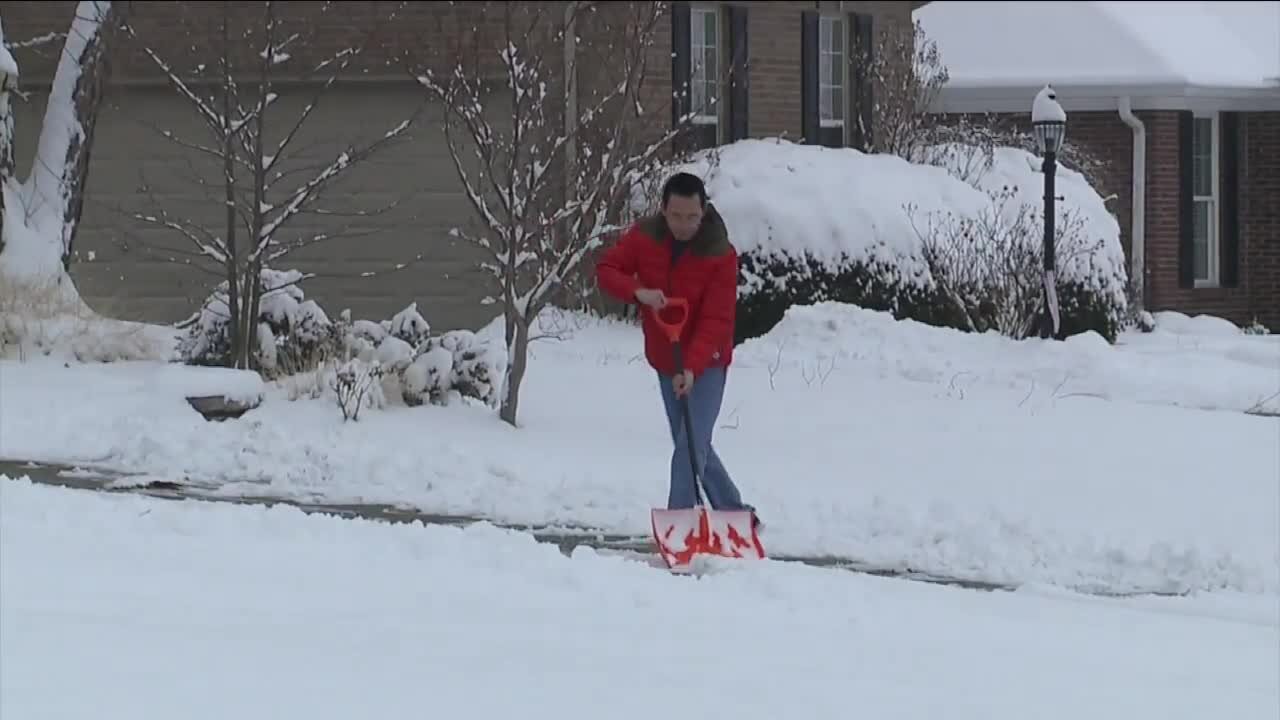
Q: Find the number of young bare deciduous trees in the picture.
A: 2